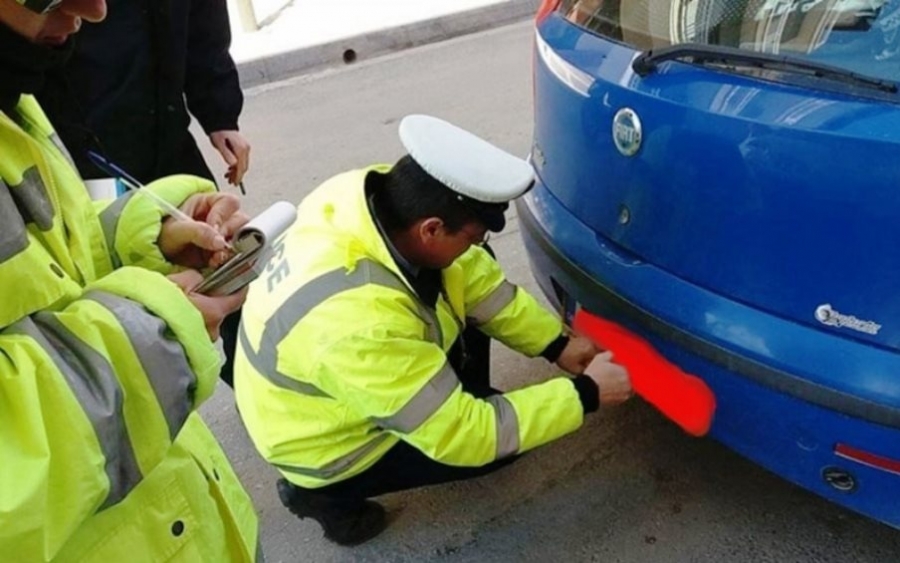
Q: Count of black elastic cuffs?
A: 2